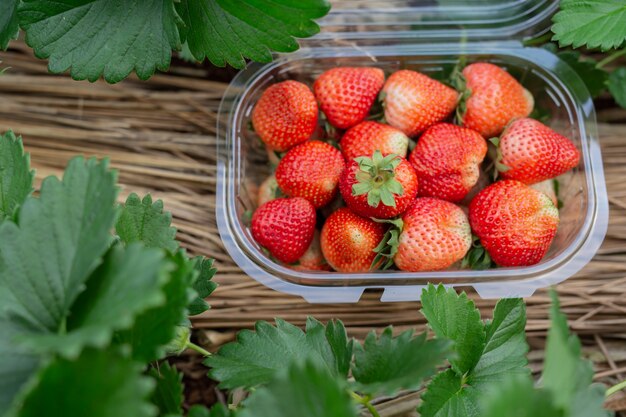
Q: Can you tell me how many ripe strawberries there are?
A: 13